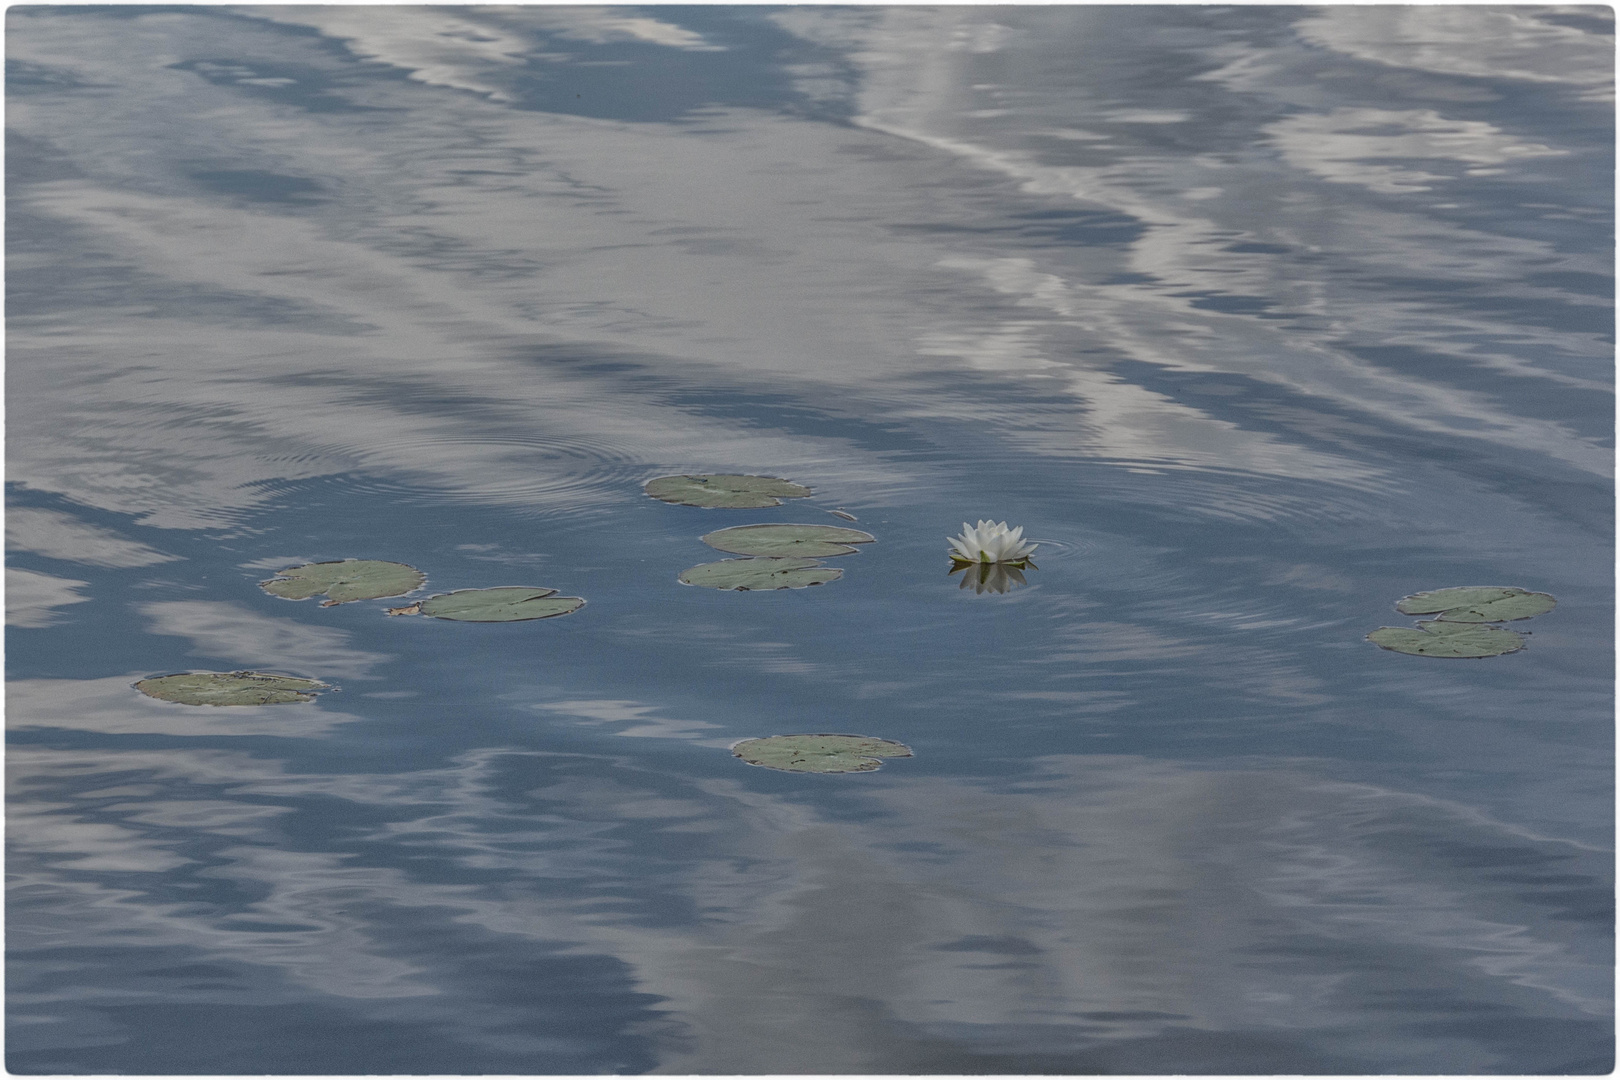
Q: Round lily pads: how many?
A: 9